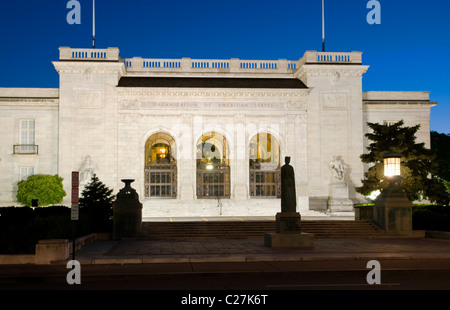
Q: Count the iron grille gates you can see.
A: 3